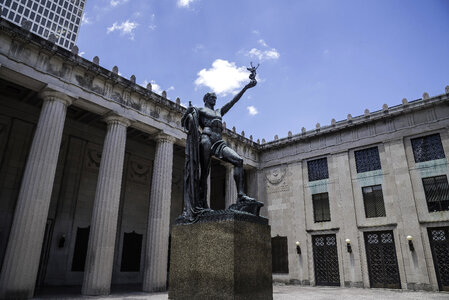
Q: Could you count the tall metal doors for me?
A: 3